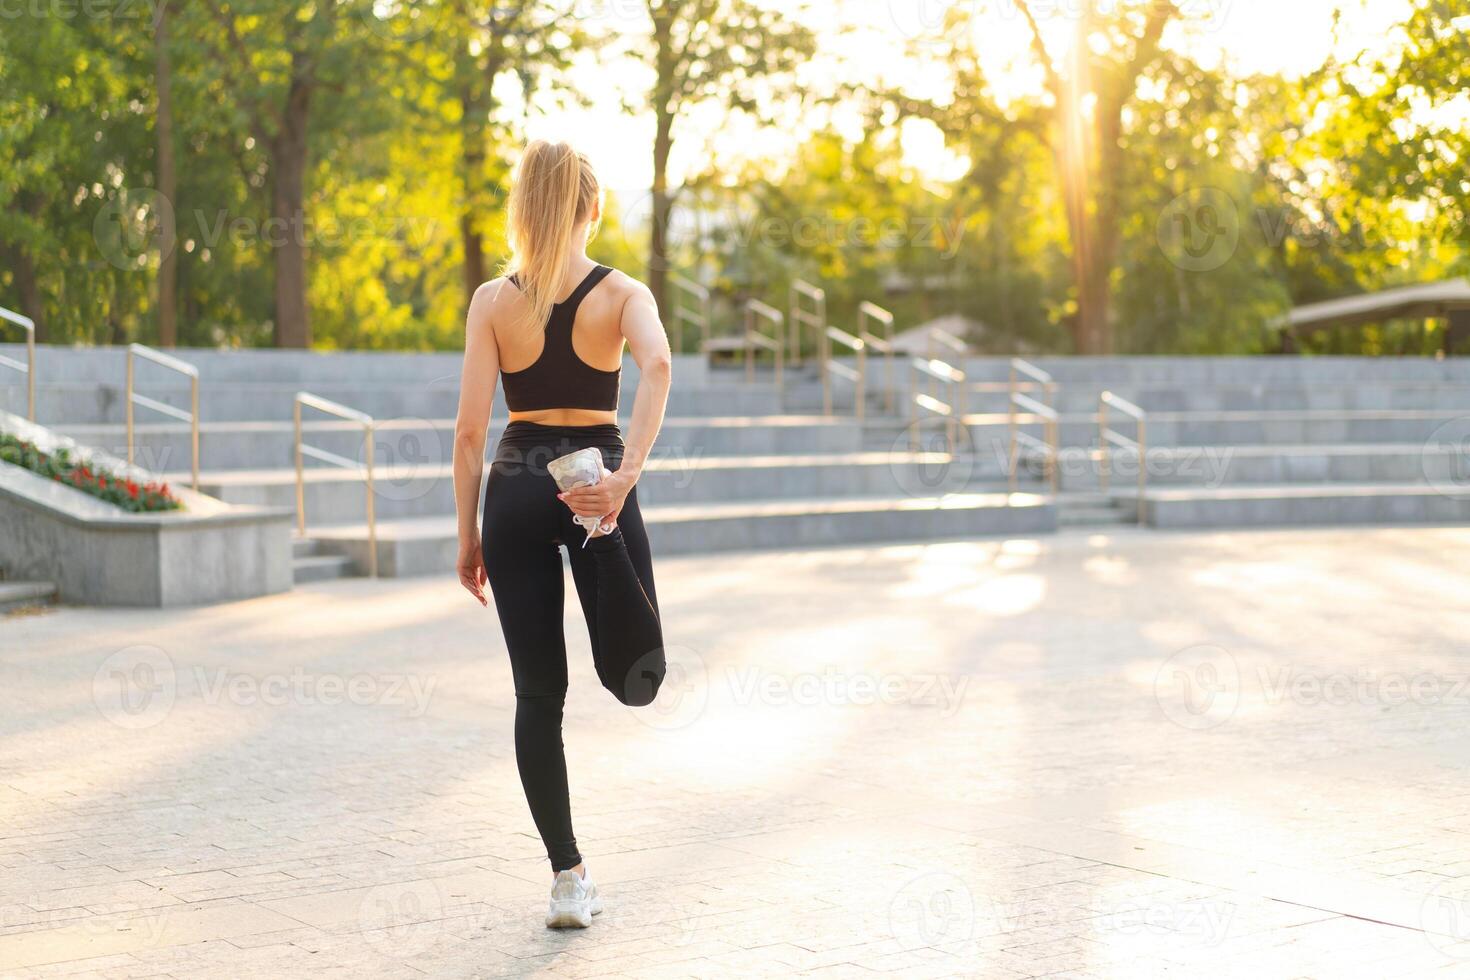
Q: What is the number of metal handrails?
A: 13